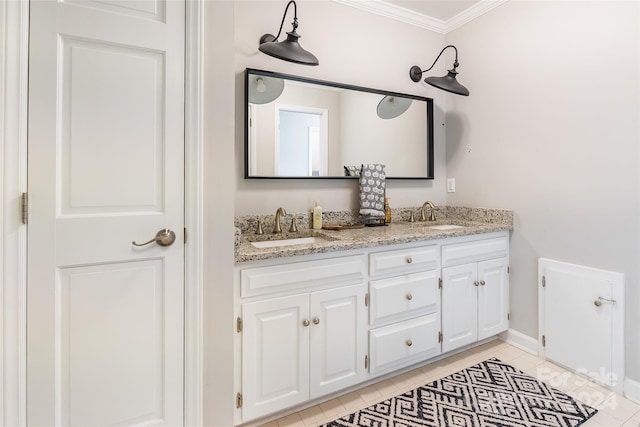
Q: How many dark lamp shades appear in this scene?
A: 2